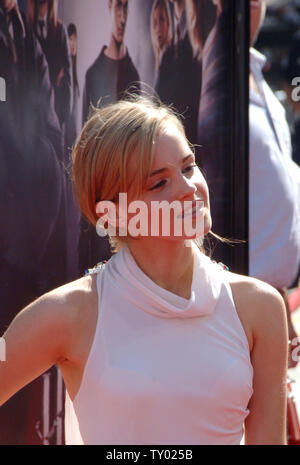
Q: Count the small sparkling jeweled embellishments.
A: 2